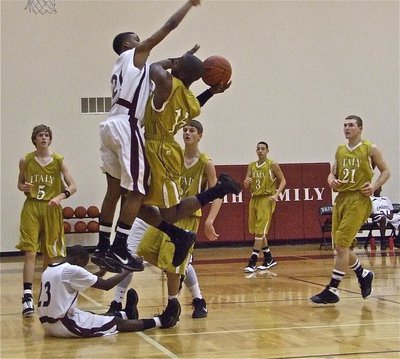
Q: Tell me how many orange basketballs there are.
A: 7